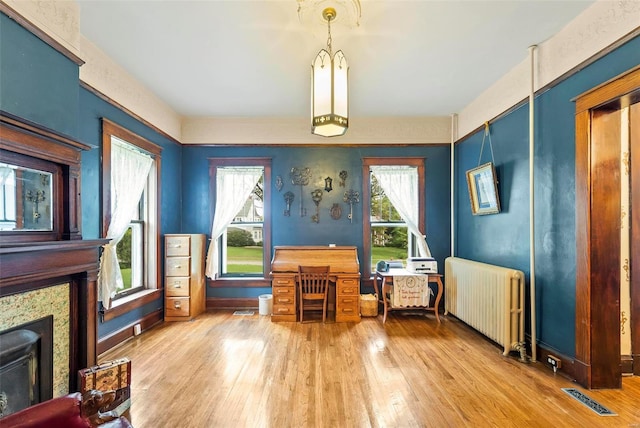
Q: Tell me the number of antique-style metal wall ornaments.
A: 8